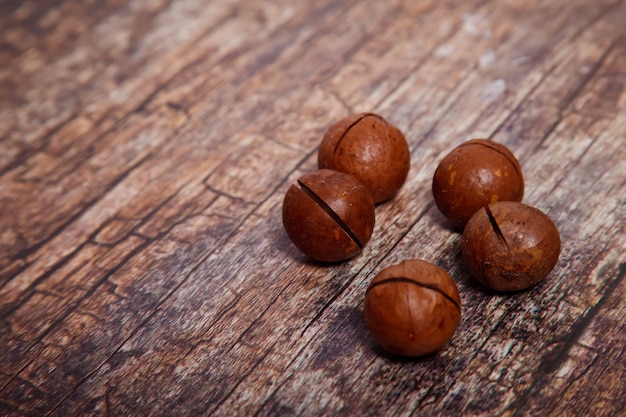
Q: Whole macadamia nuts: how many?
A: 5